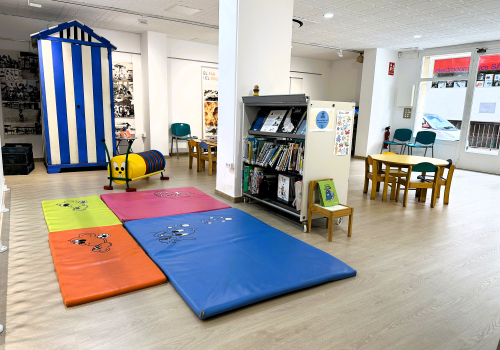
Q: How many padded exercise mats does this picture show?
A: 4